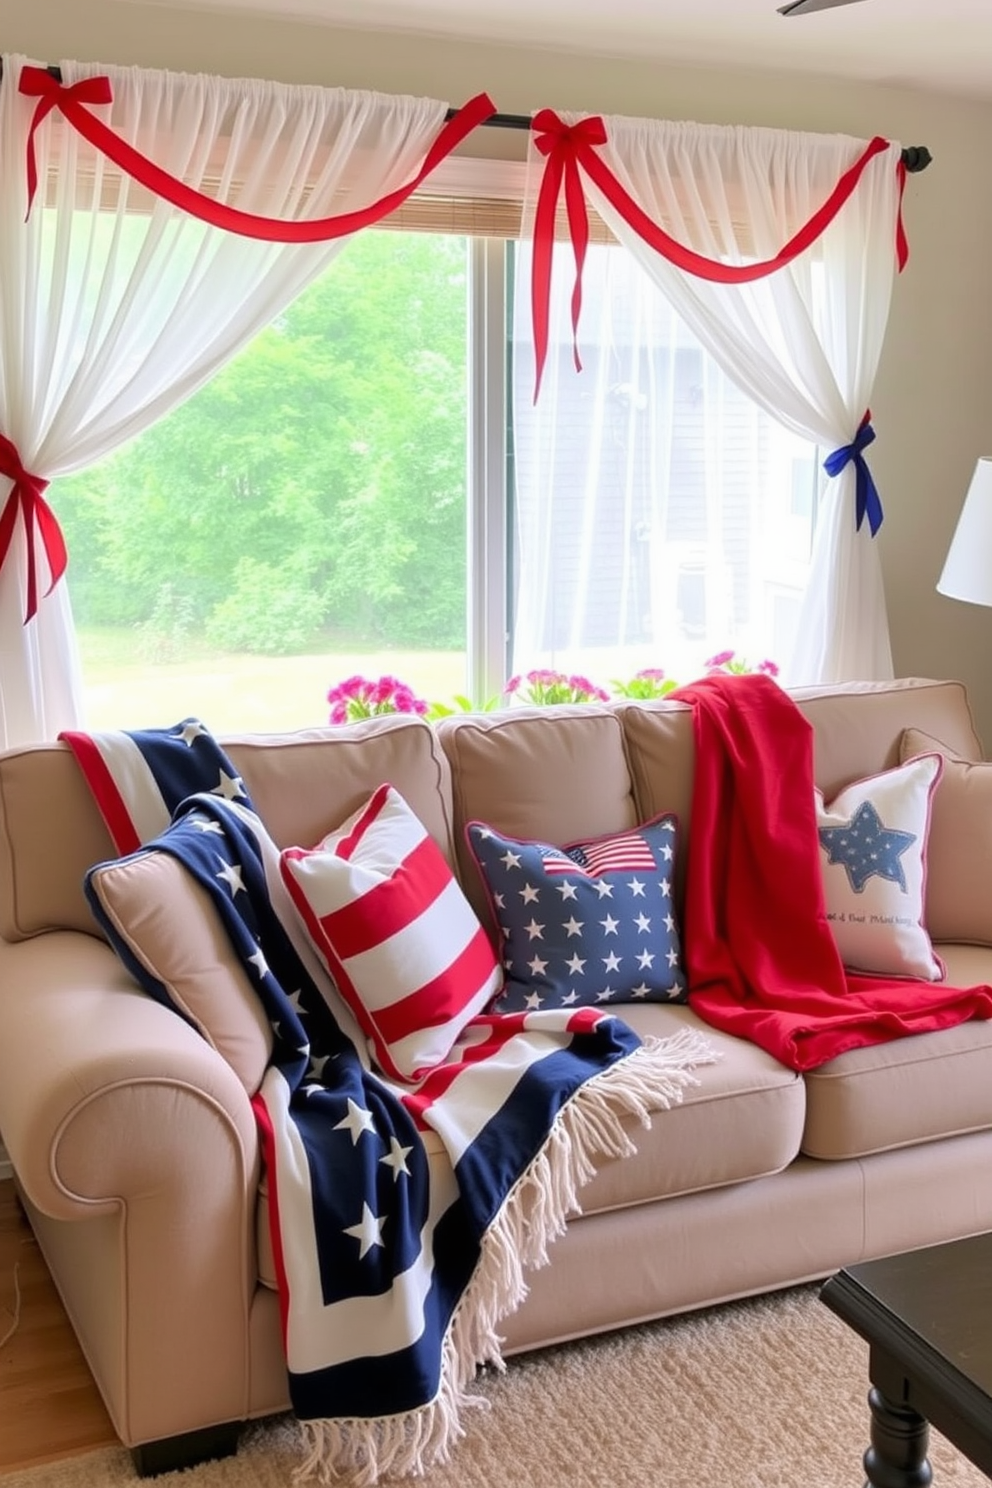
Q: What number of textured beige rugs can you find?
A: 1